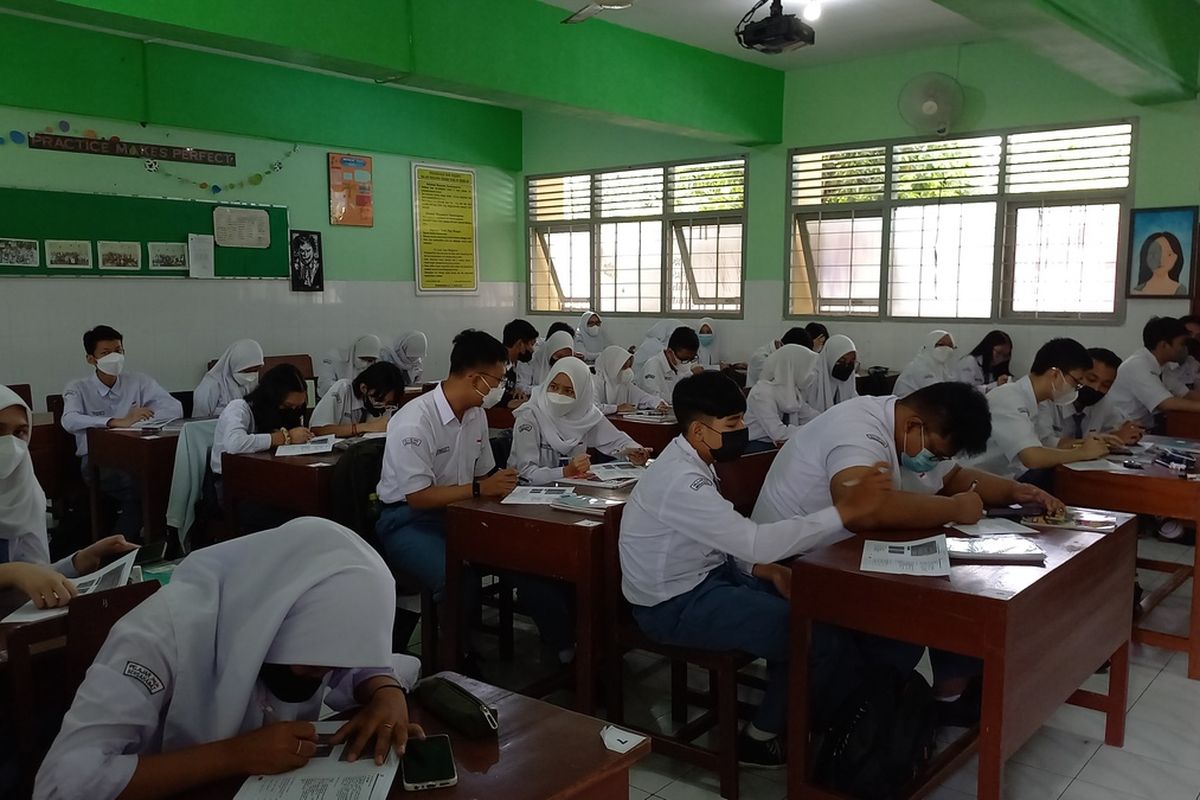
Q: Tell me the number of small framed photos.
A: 4